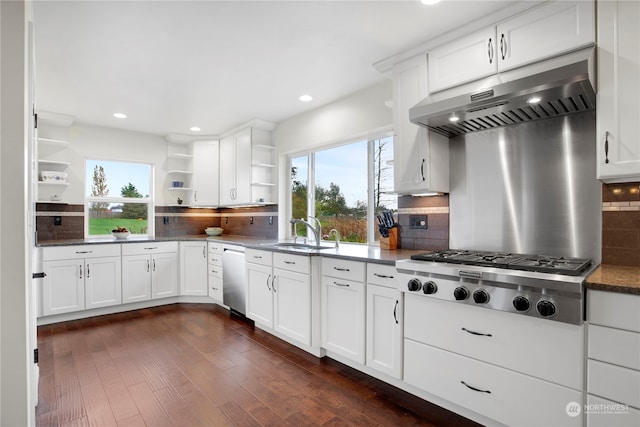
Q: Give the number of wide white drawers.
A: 2